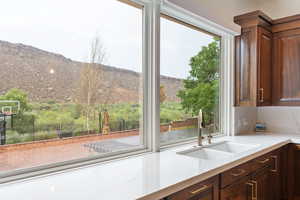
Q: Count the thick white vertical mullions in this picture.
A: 1